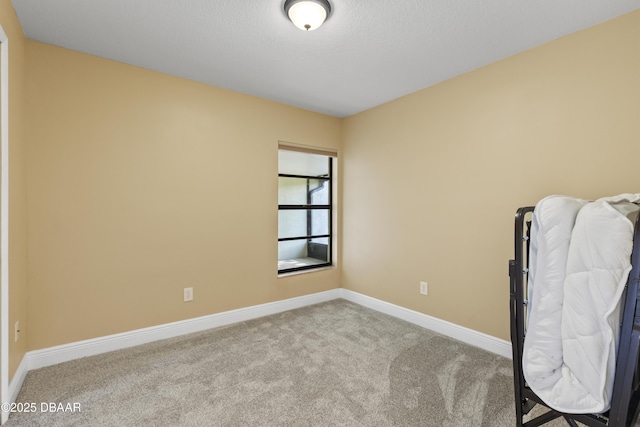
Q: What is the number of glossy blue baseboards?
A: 0